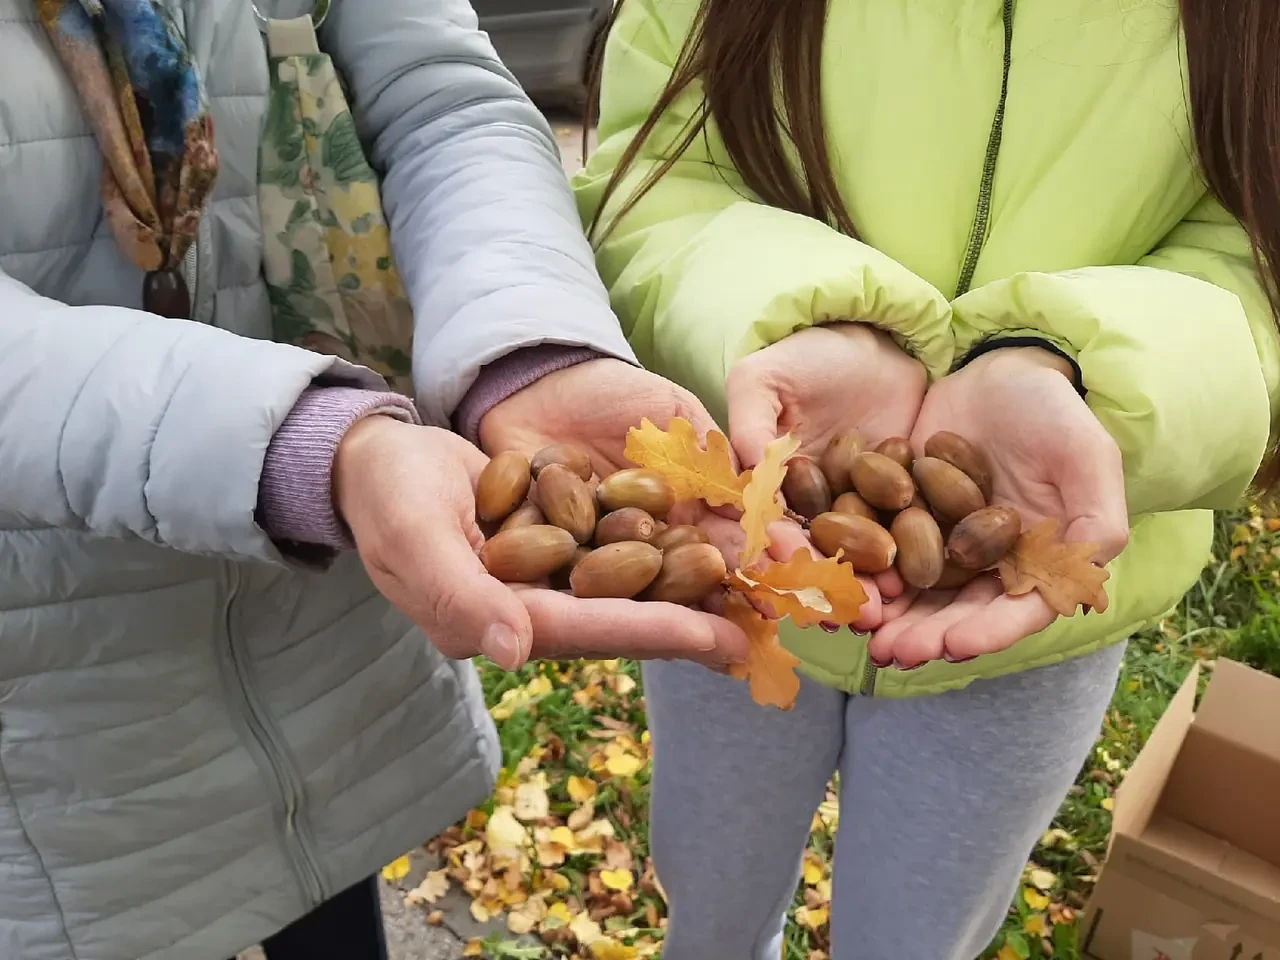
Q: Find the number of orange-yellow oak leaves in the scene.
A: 5